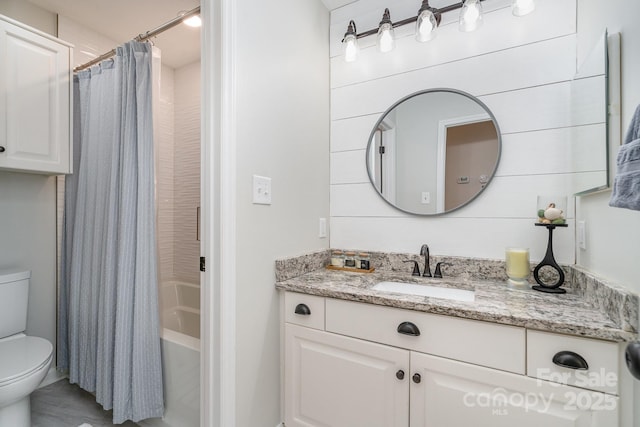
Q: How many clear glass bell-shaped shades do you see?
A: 5